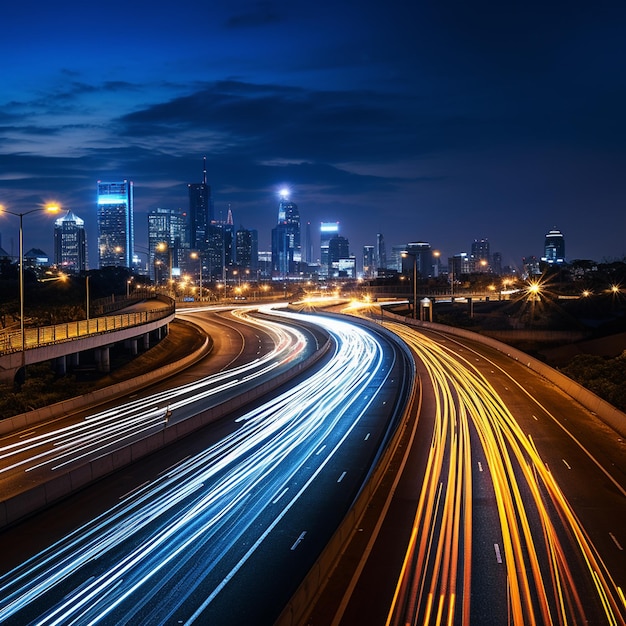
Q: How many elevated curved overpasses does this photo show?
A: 1